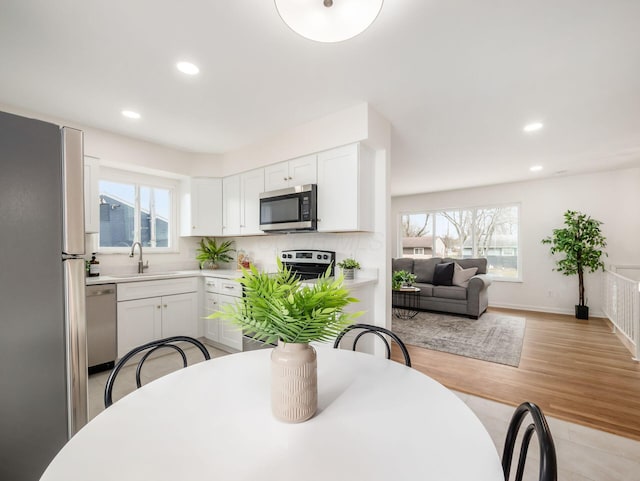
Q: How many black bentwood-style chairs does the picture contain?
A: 3